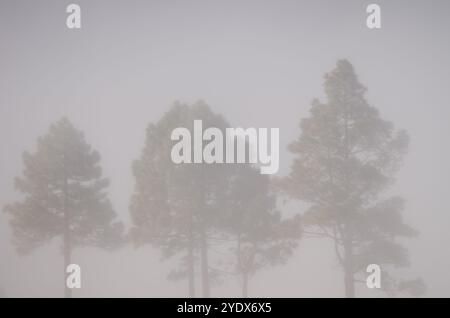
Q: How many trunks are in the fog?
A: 5